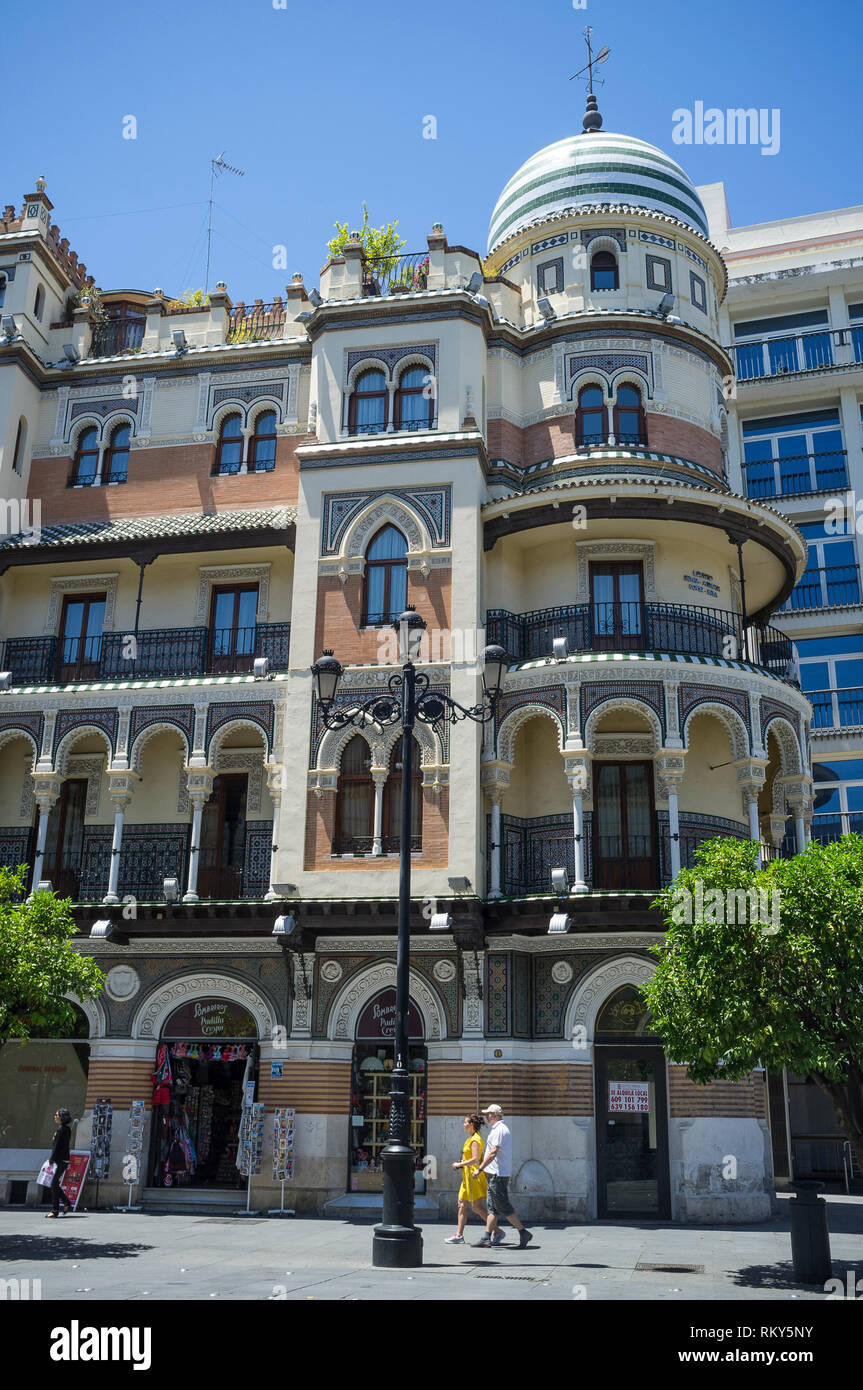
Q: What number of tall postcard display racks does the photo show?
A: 4